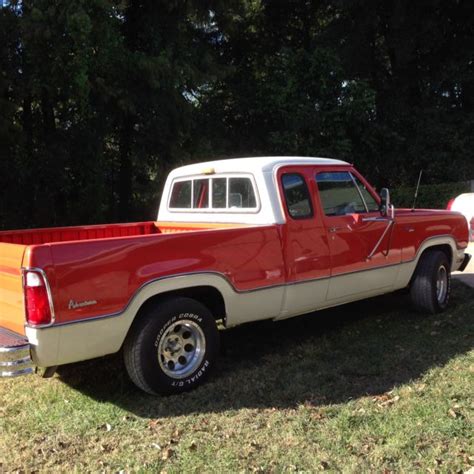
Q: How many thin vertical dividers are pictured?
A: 3